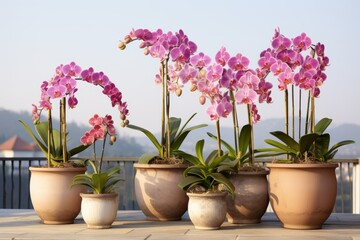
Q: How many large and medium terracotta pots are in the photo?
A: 4